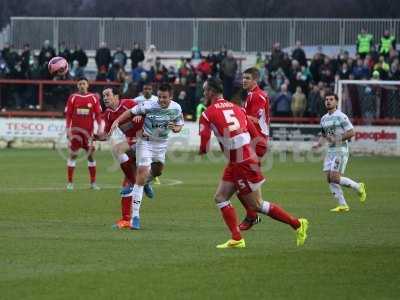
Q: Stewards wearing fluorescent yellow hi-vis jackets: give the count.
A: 2